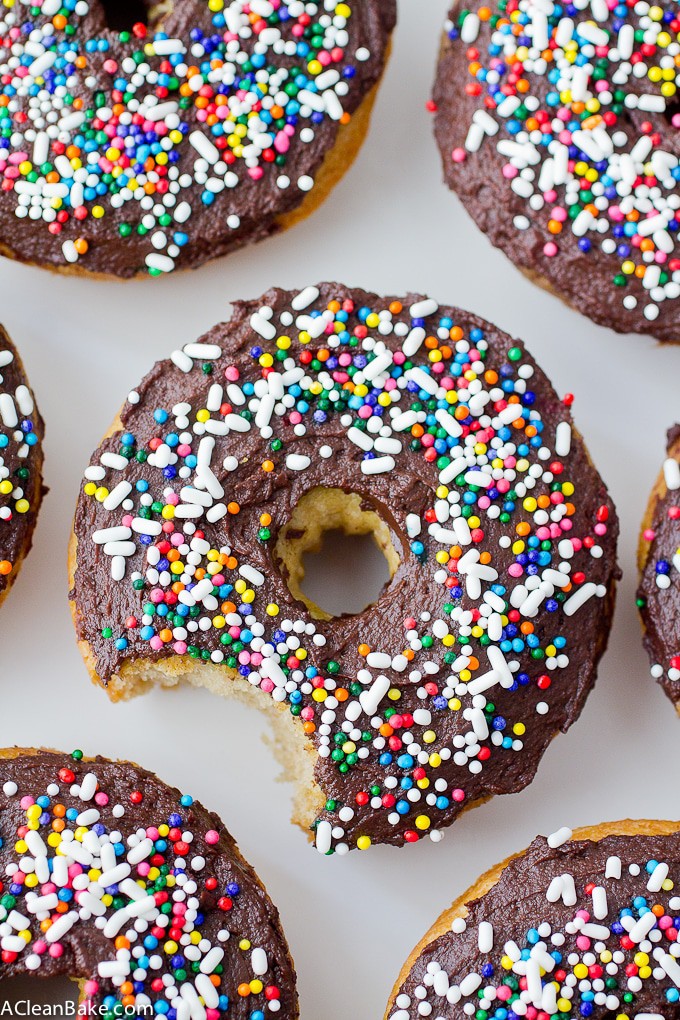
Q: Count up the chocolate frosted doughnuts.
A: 7